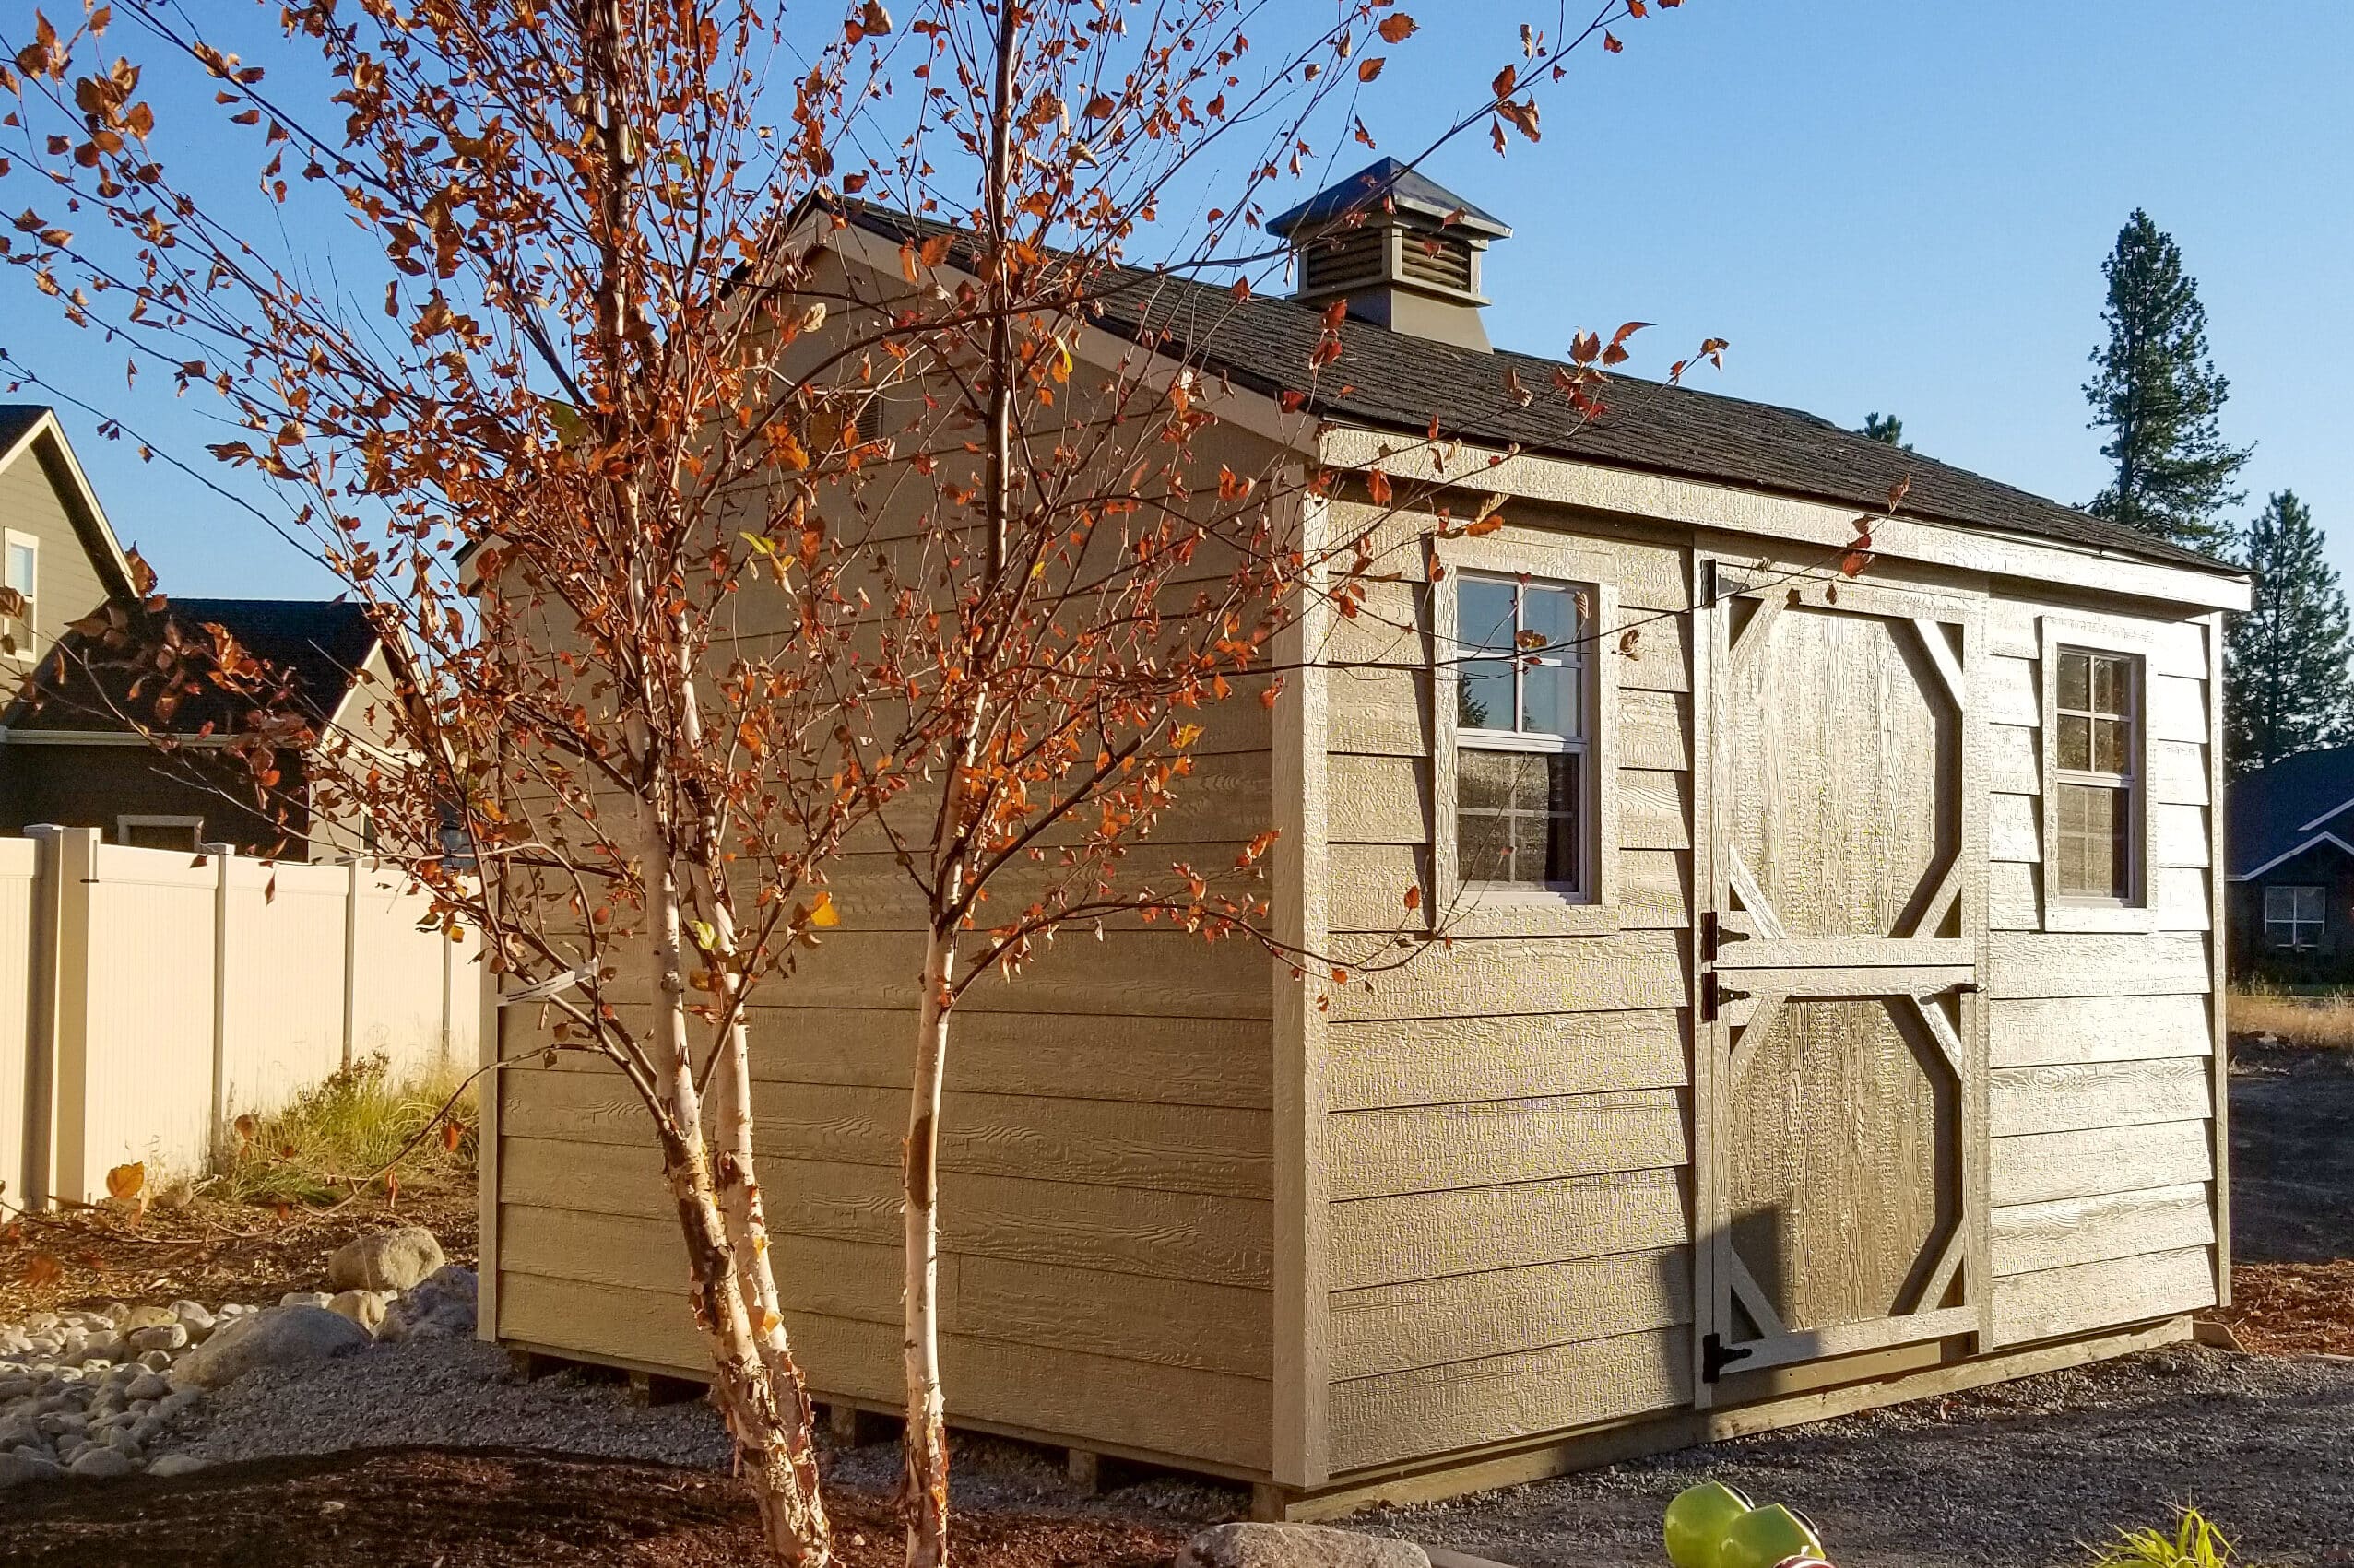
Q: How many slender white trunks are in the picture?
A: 3